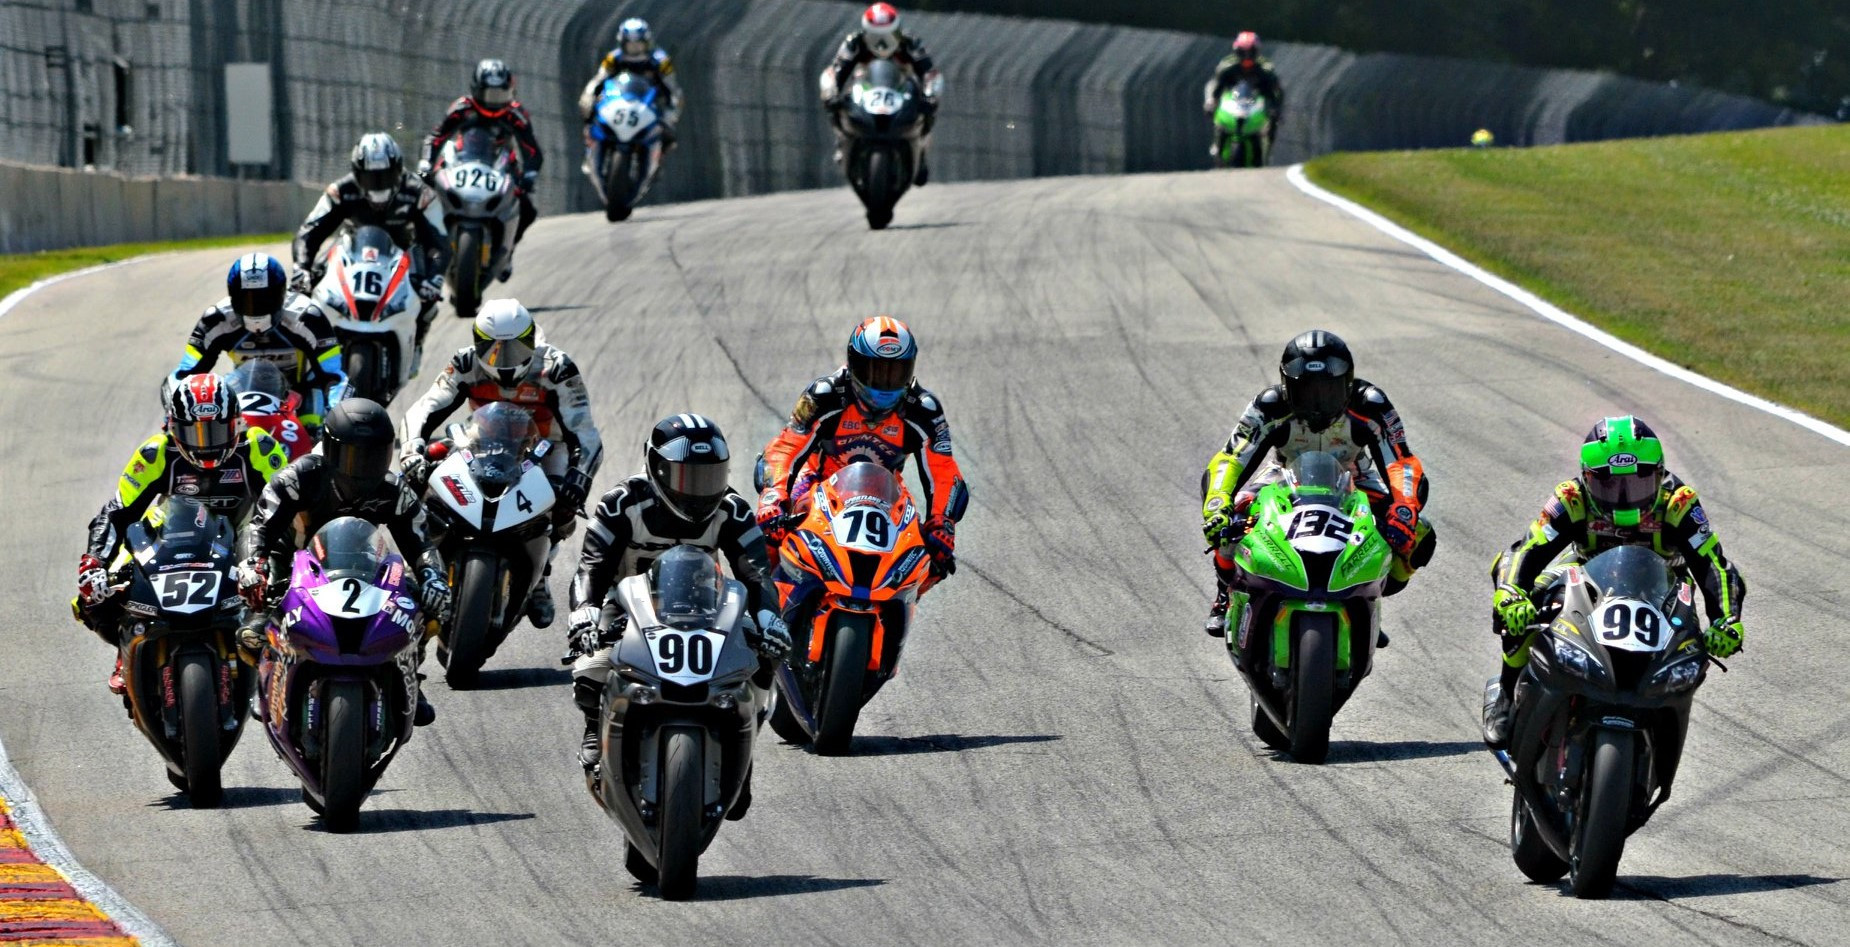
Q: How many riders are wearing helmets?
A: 13